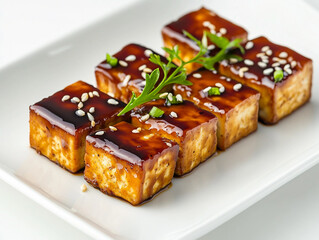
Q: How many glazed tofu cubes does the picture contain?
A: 7